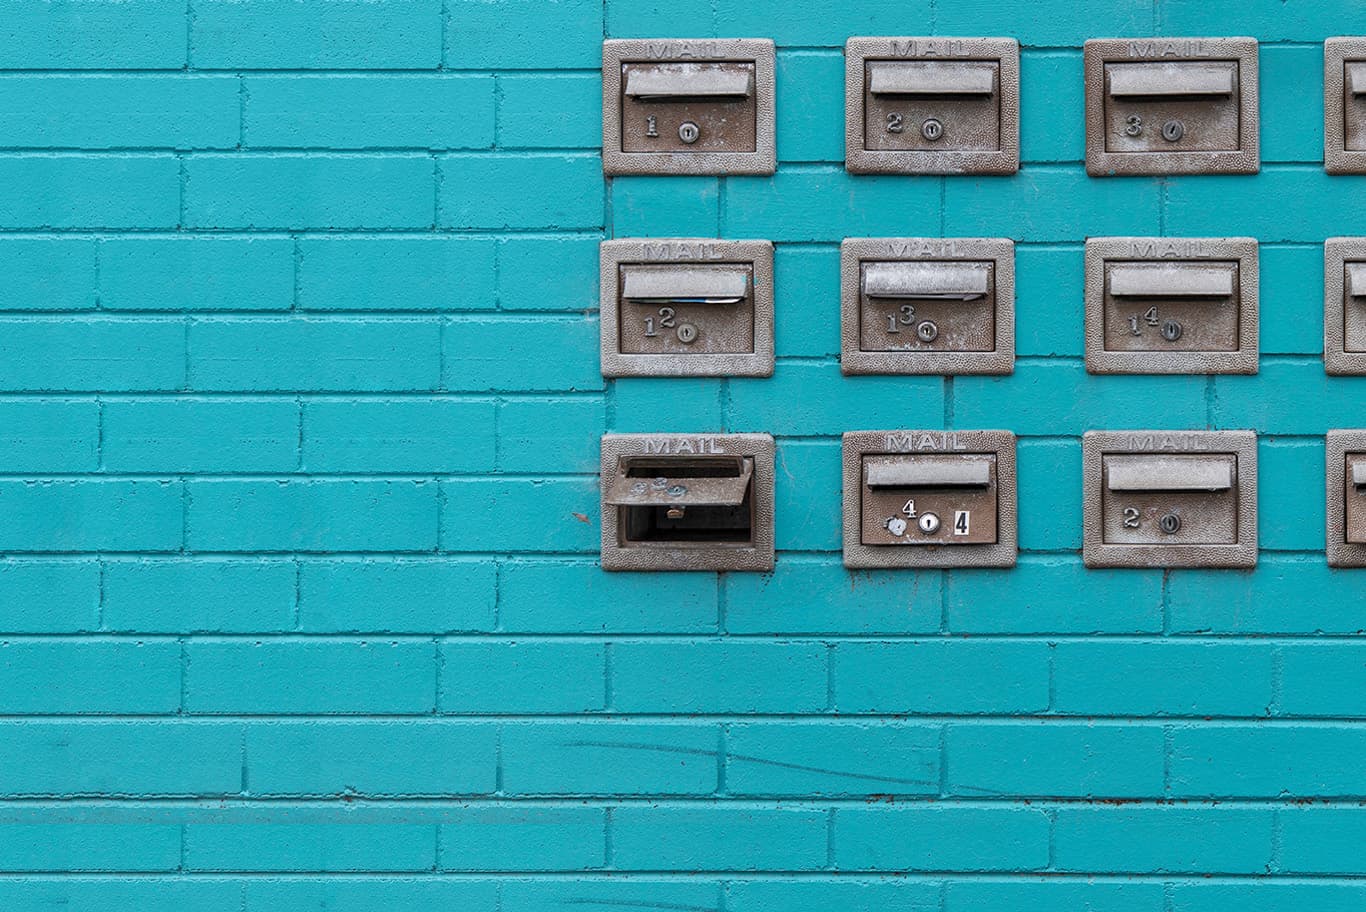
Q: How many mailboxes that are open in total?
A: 1